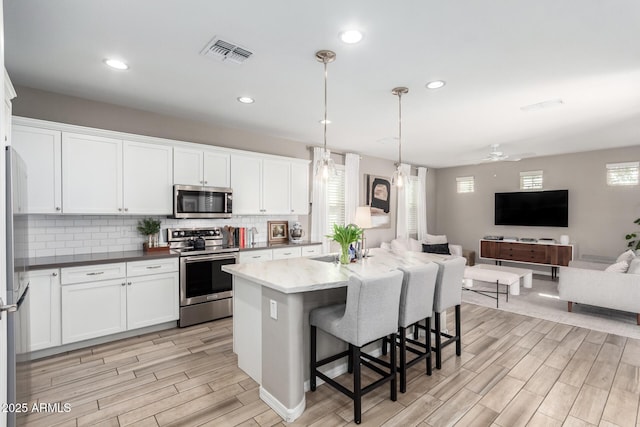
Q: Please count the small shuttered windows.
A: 3